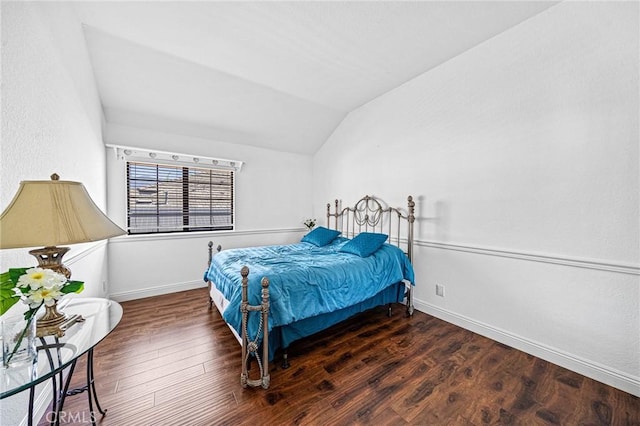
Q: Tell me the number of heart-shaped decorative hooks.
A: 6